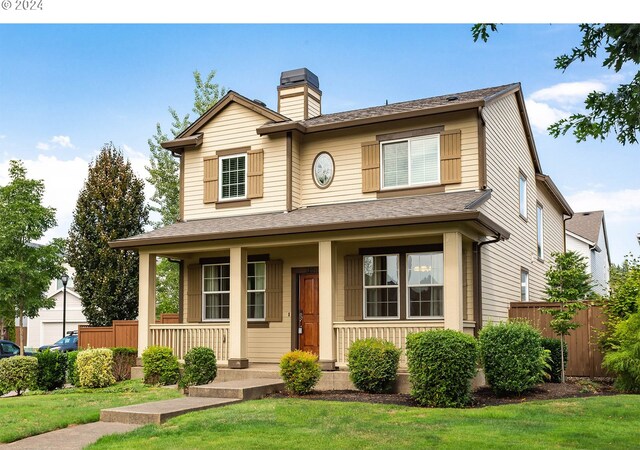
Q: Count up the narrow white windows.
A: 3